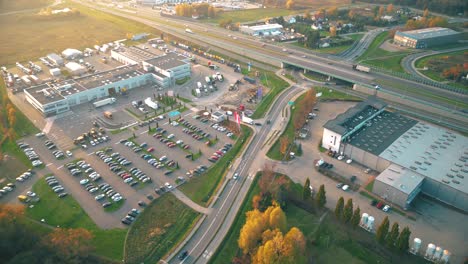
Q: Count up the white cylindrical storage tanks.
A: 6